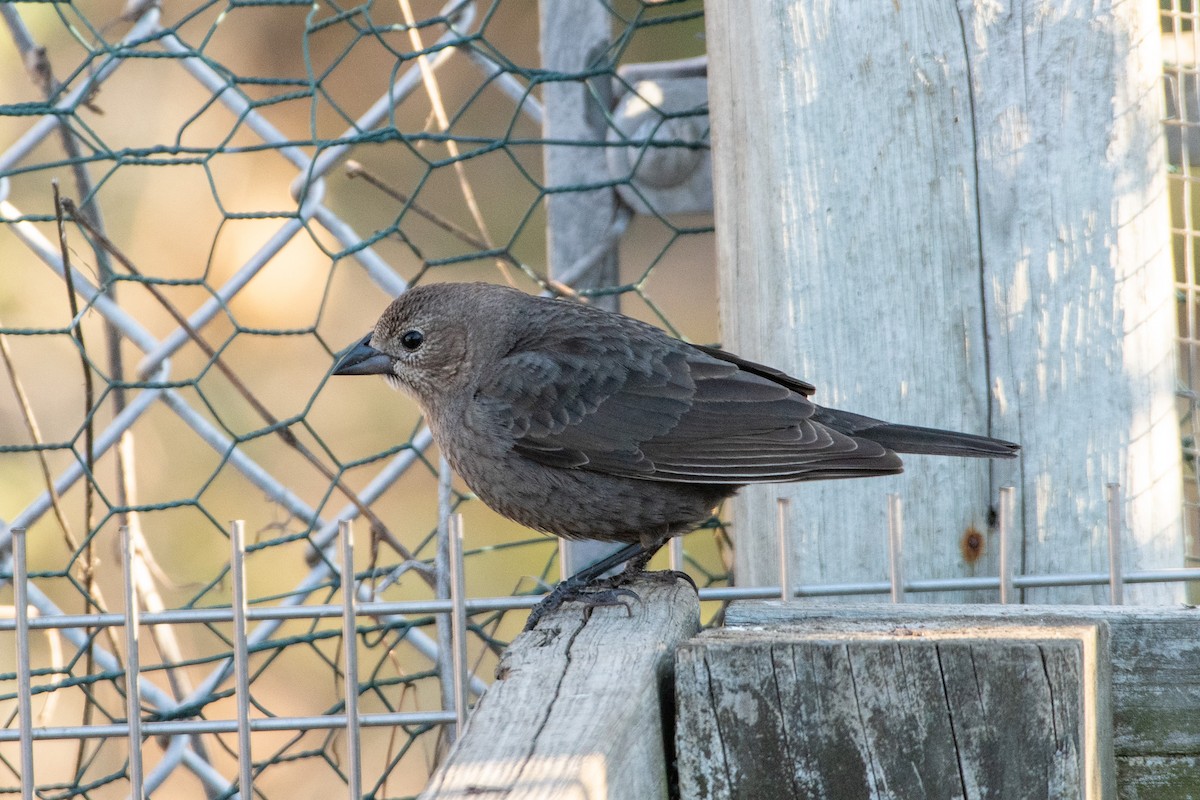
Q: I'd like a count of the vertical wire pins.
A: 11